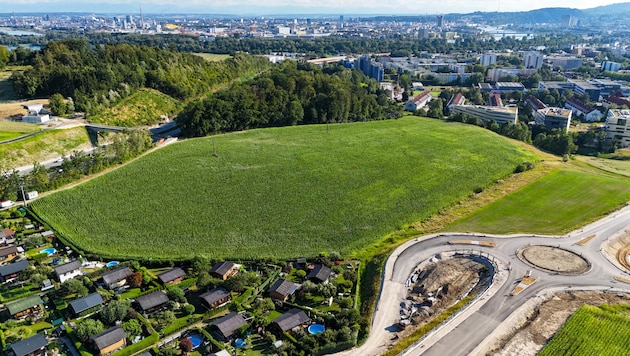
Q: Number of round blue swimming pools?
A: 5